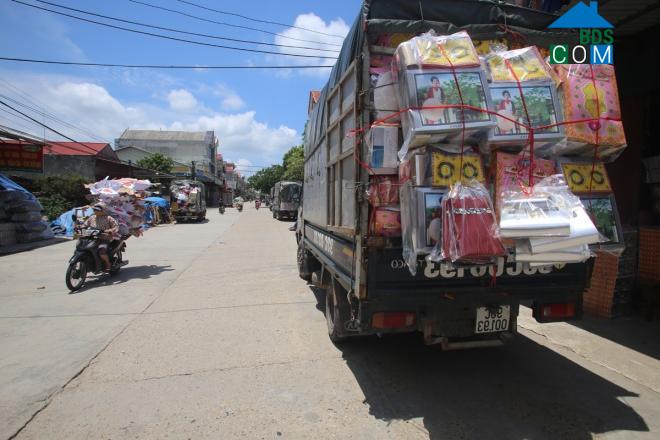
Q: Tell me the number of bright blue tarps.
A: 3